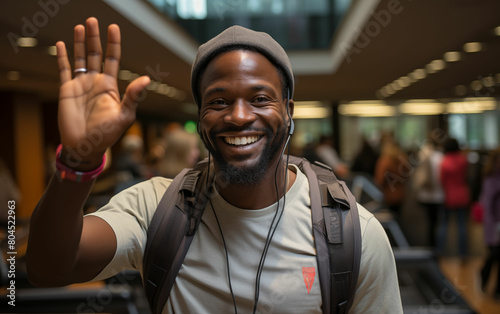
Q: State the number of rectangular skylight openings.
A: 1